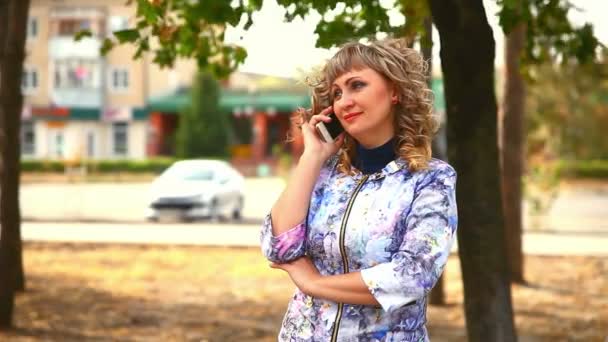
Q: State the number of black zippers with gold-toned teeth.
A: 1